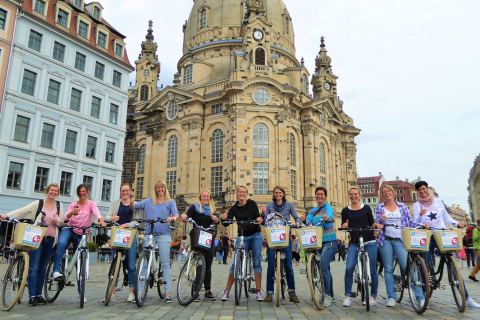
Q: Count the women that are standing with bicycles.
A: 11